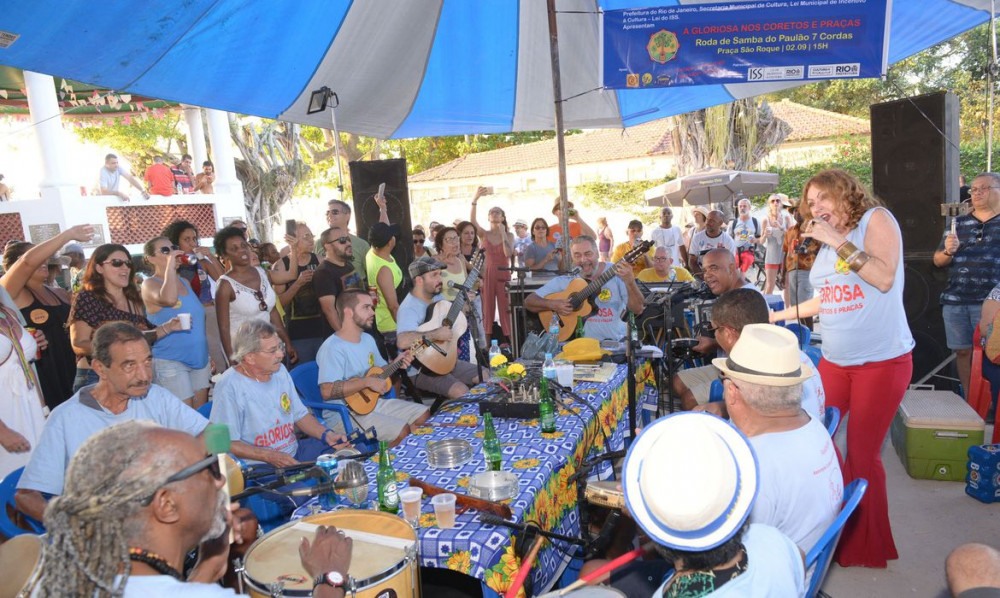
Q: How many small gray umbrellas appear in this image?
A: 1